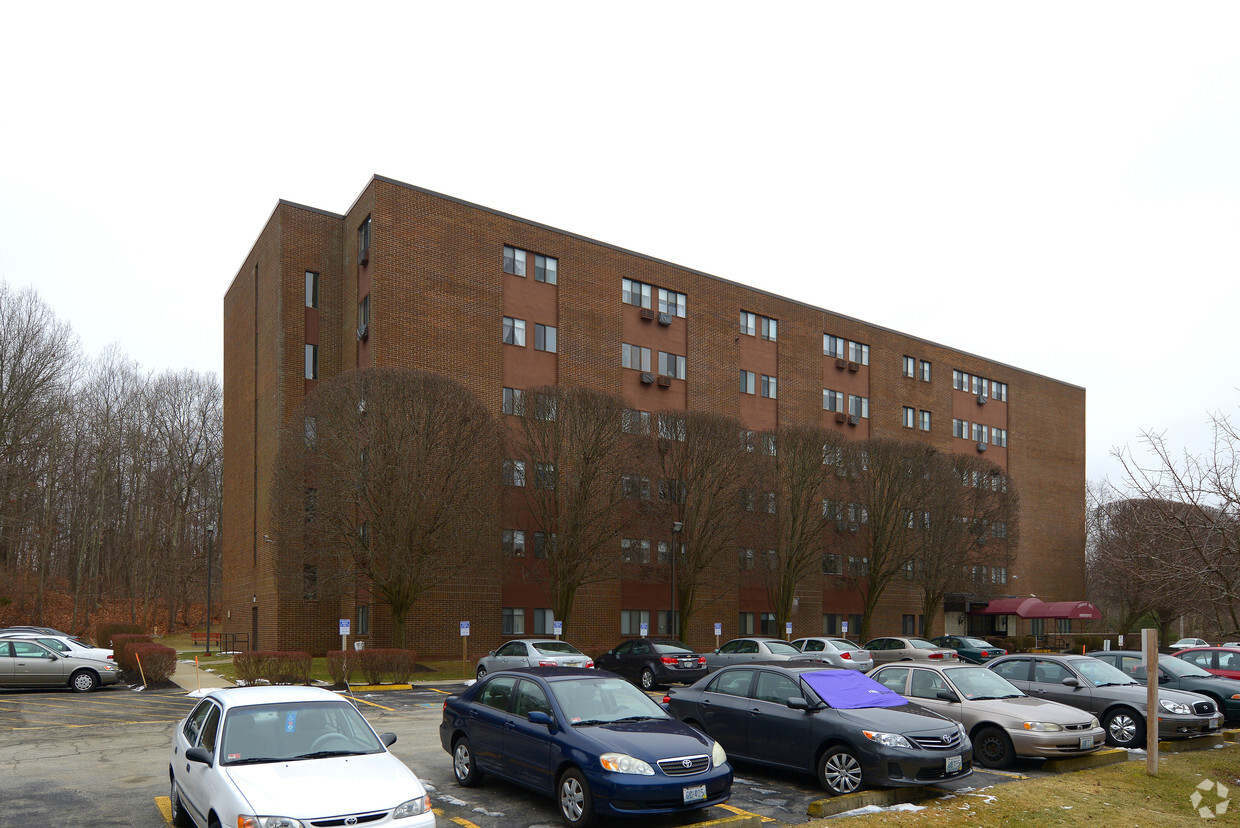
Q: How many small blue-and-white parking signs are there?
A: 7